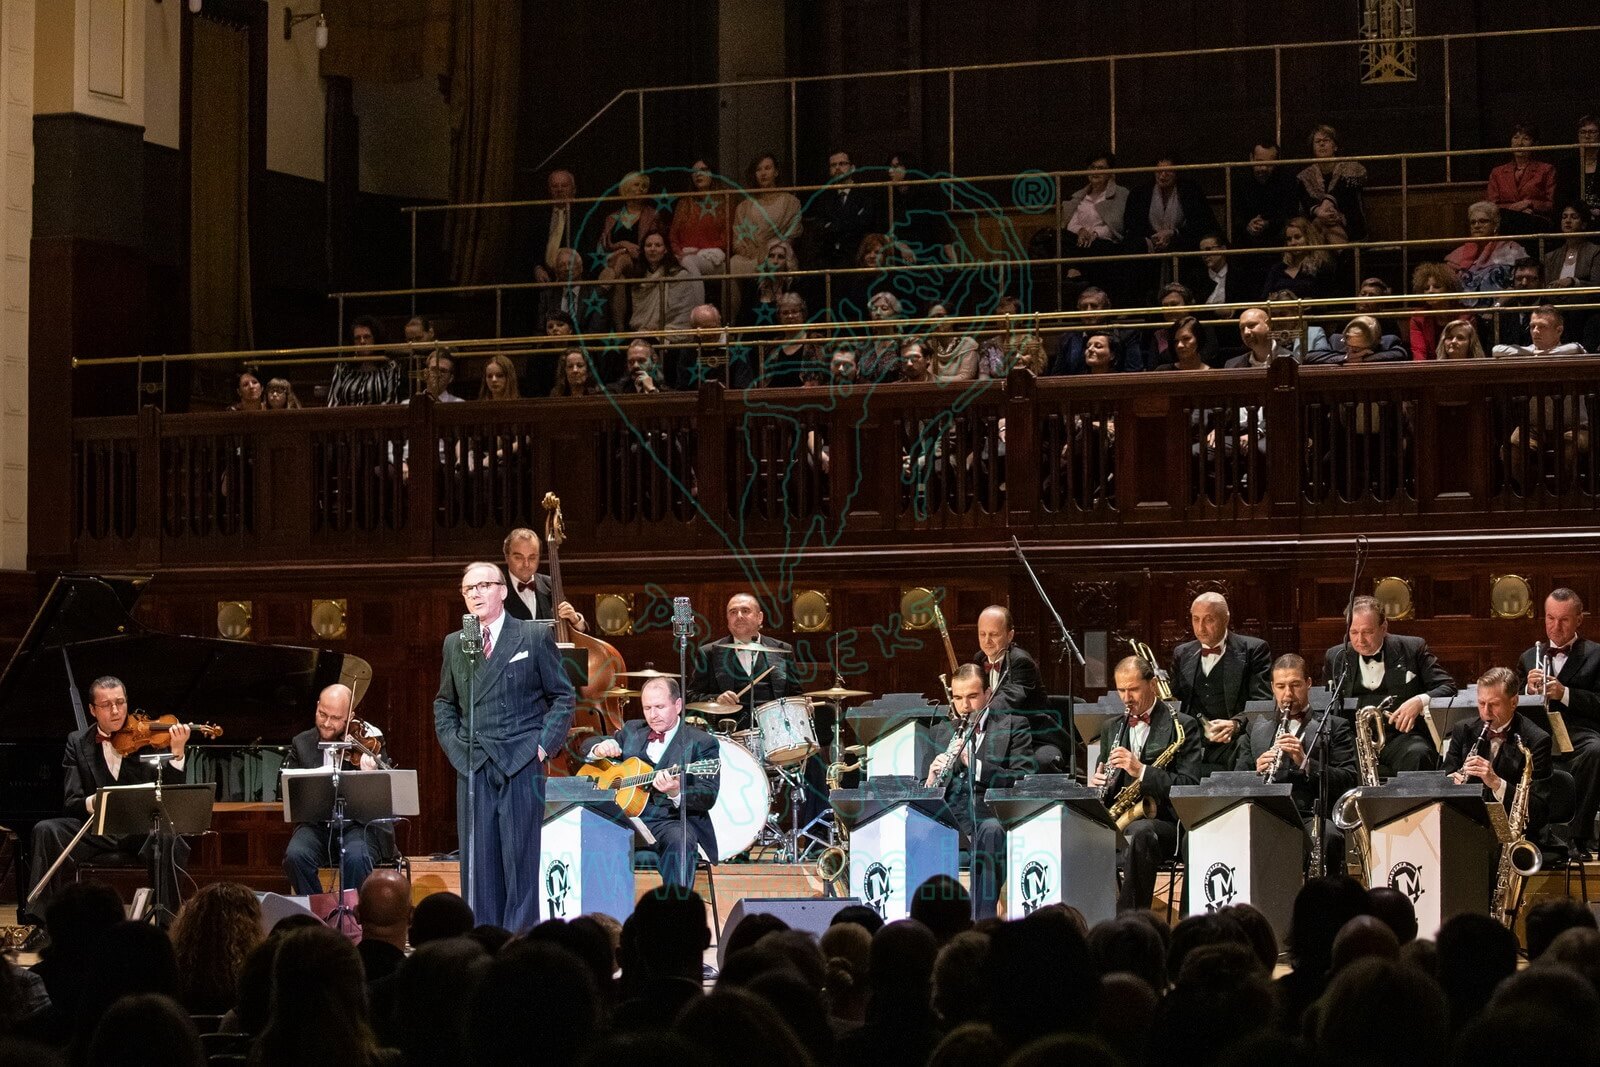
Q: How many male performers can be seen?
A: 14